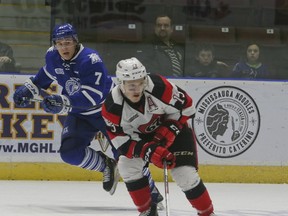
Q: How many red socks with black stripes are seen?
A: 2